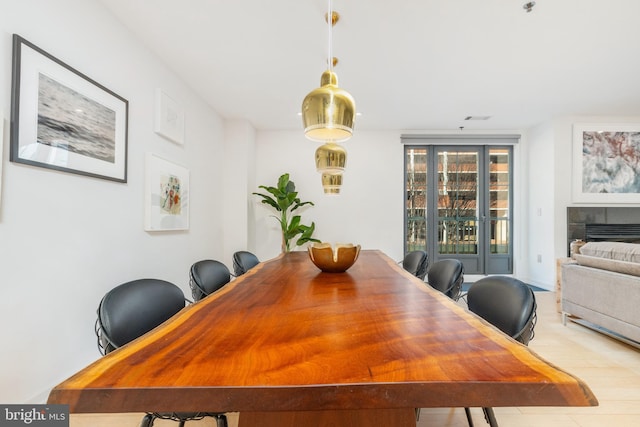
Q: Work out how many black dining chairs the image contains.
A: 6